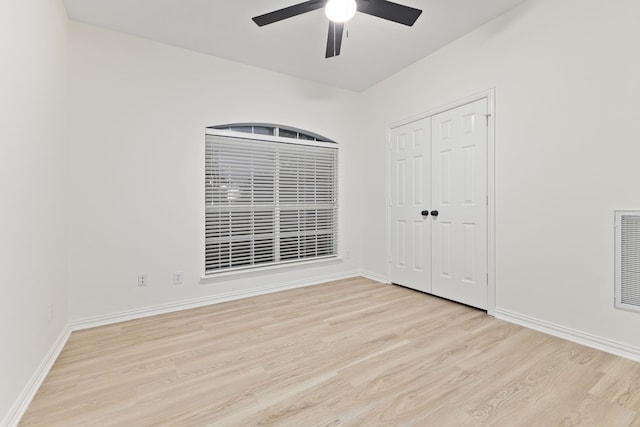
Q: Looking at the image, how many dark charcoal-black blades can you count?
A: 3